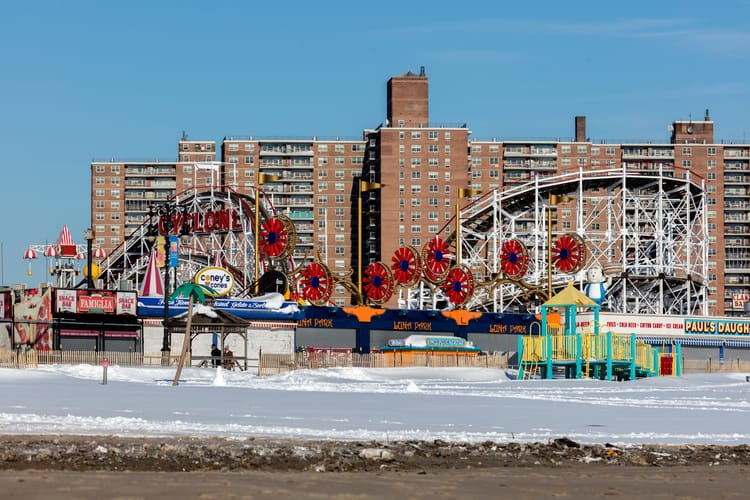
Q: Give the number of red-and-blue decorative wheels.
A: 8